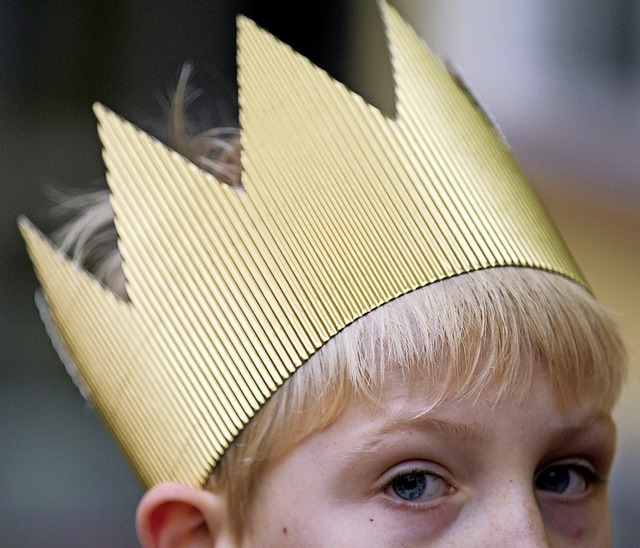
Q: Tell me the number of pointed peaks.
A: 4